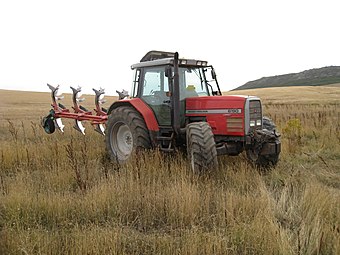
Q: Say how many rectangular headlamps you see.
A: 2